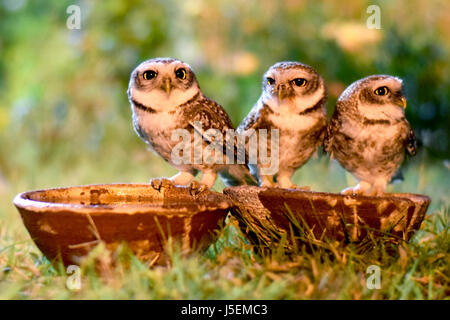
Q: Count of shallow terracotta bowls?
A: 2